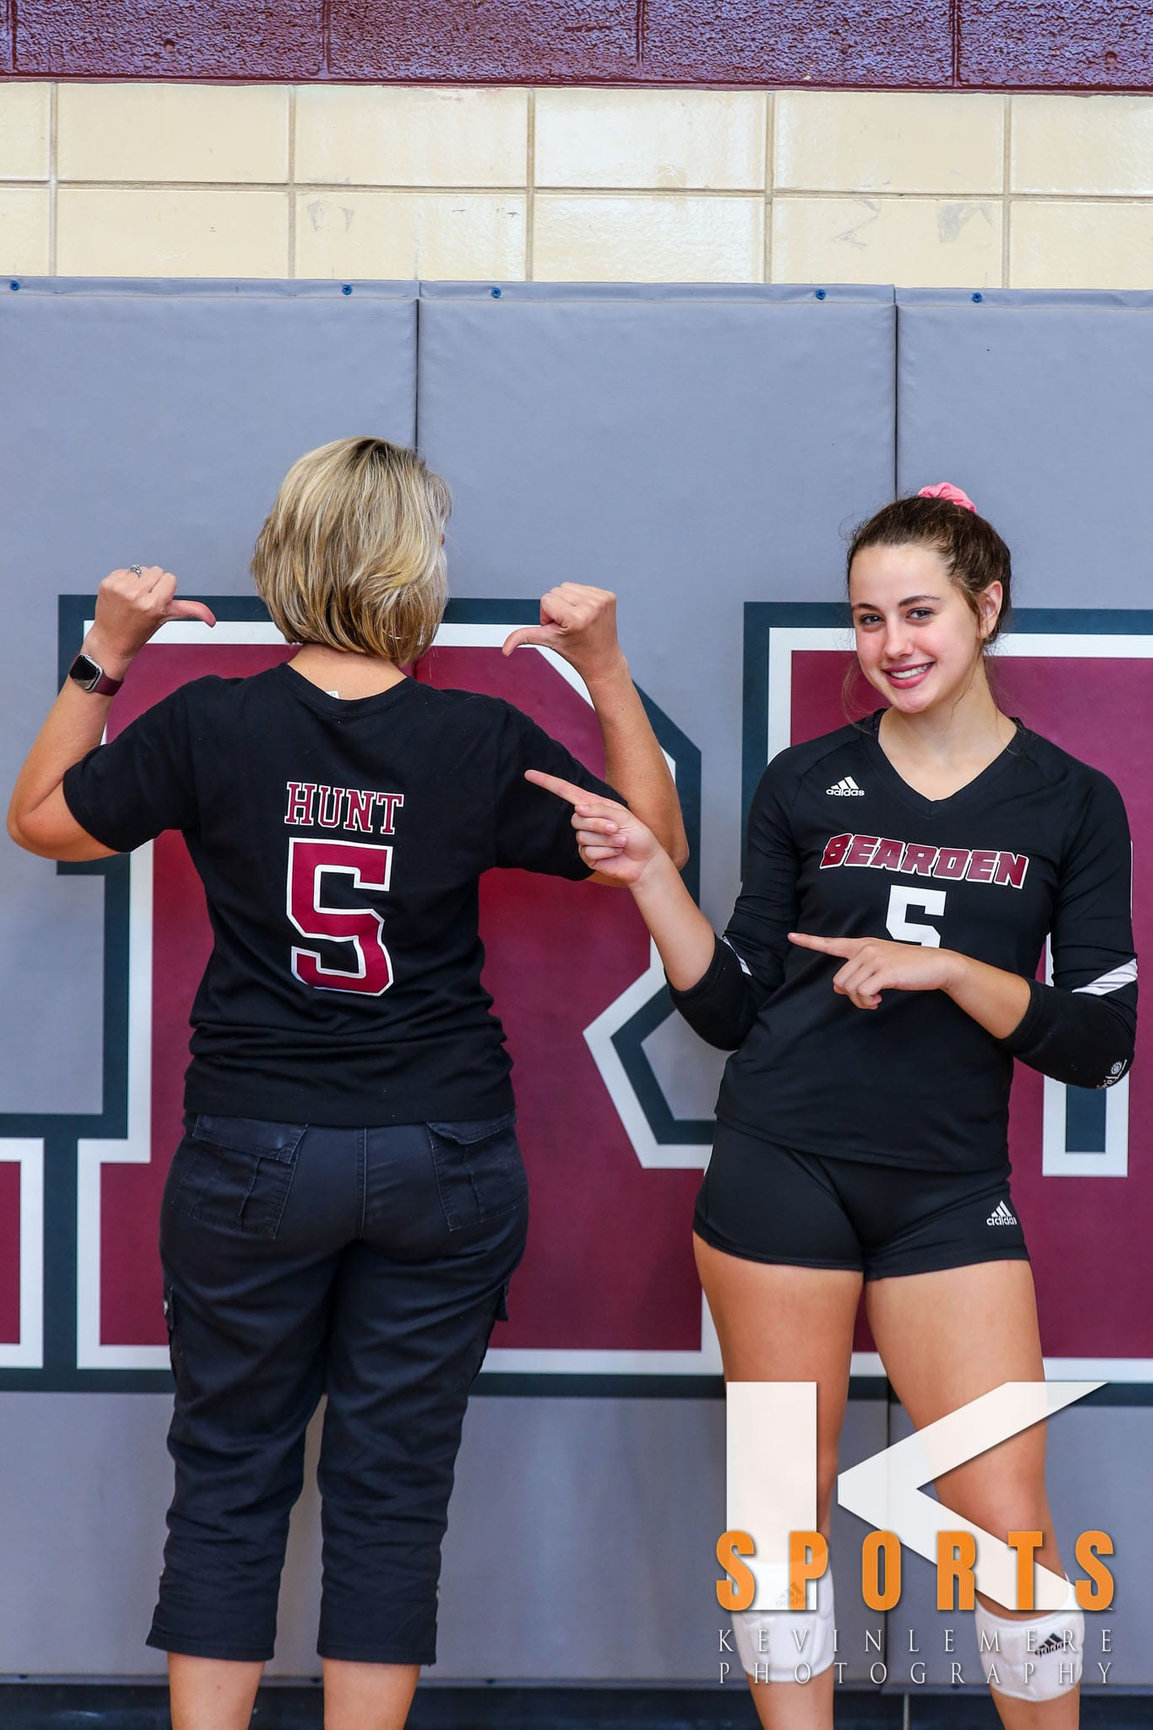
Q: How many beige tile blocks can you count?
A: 12